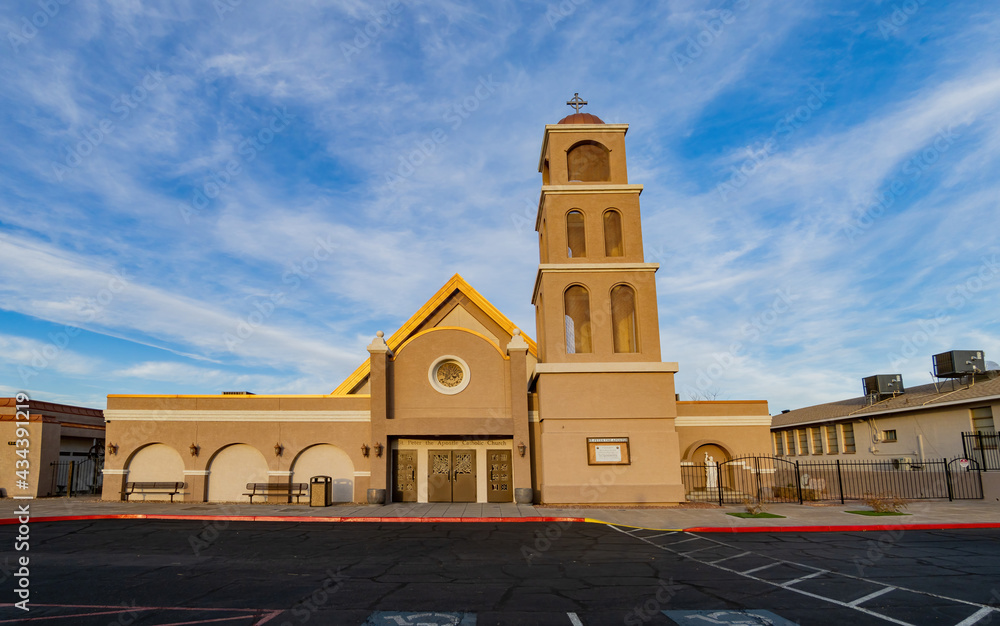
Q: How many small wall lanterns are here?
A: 6